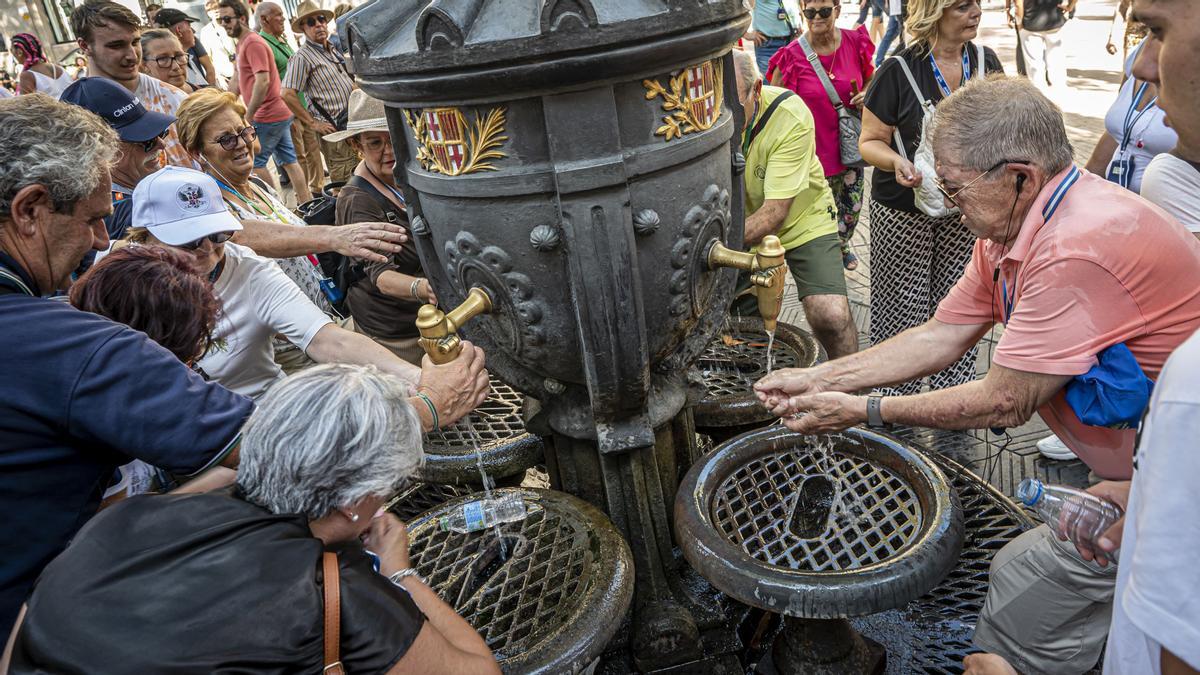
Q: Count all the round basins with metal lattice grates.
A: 4